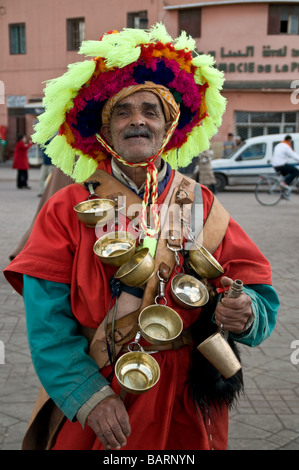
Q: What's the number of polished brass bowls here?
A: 7